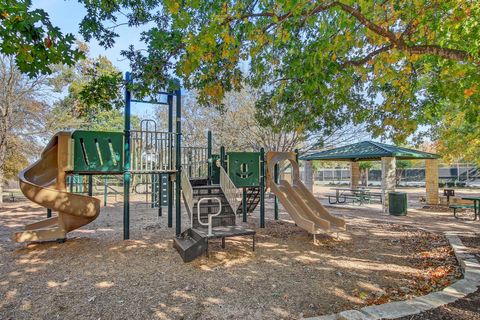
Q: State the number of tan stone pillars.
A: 4